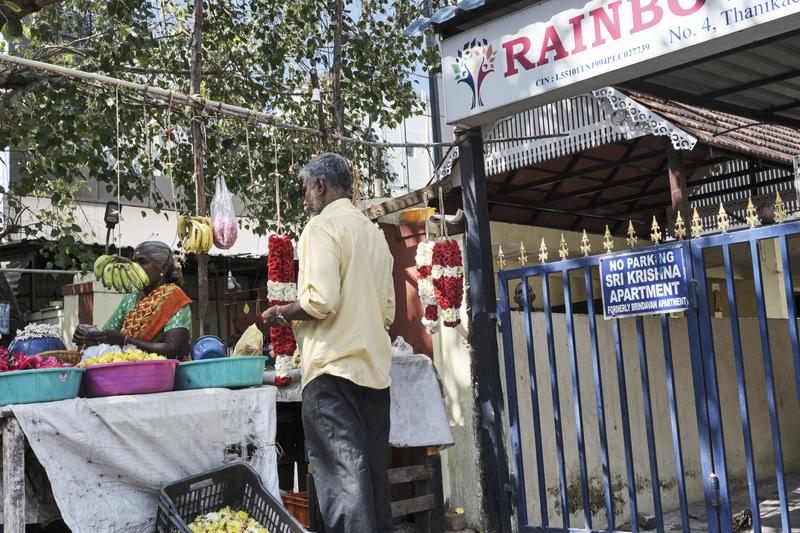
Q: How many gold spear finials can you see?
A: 13